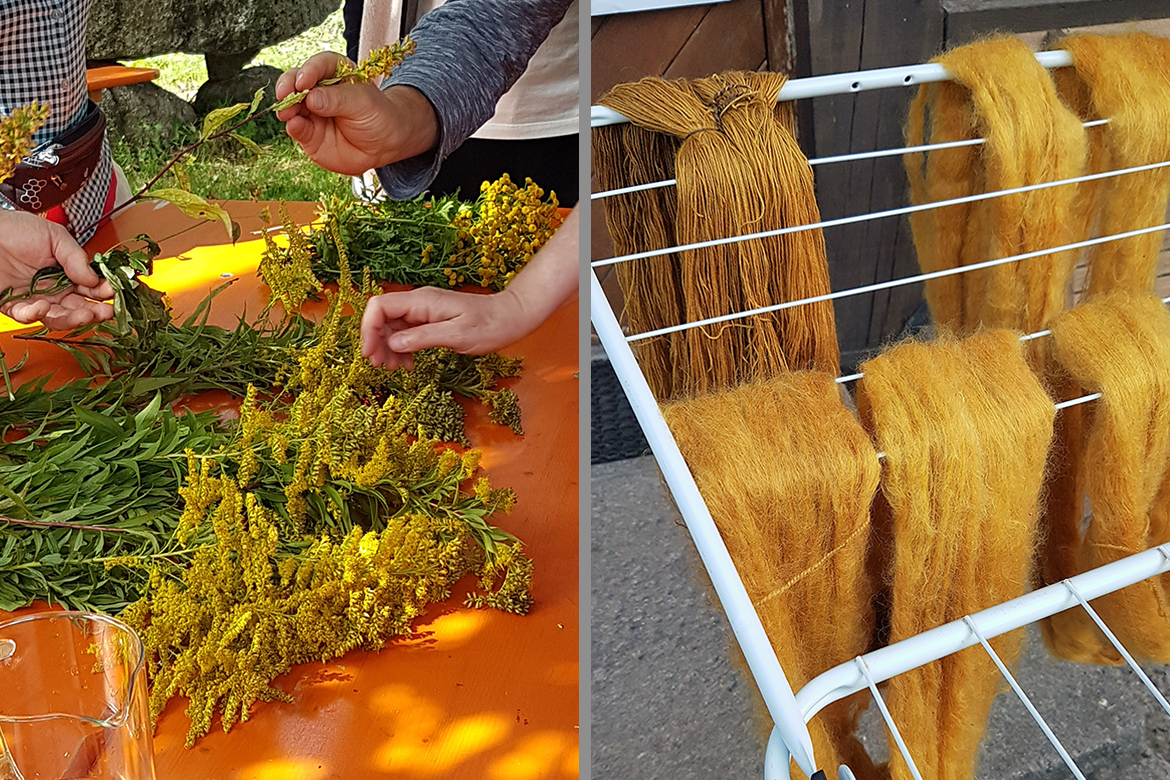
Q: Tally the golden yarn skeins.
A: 6